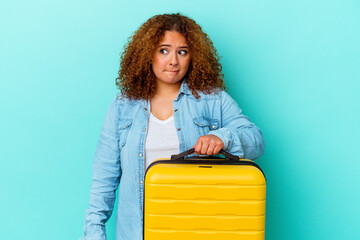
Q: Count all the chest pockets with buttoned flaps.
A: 2